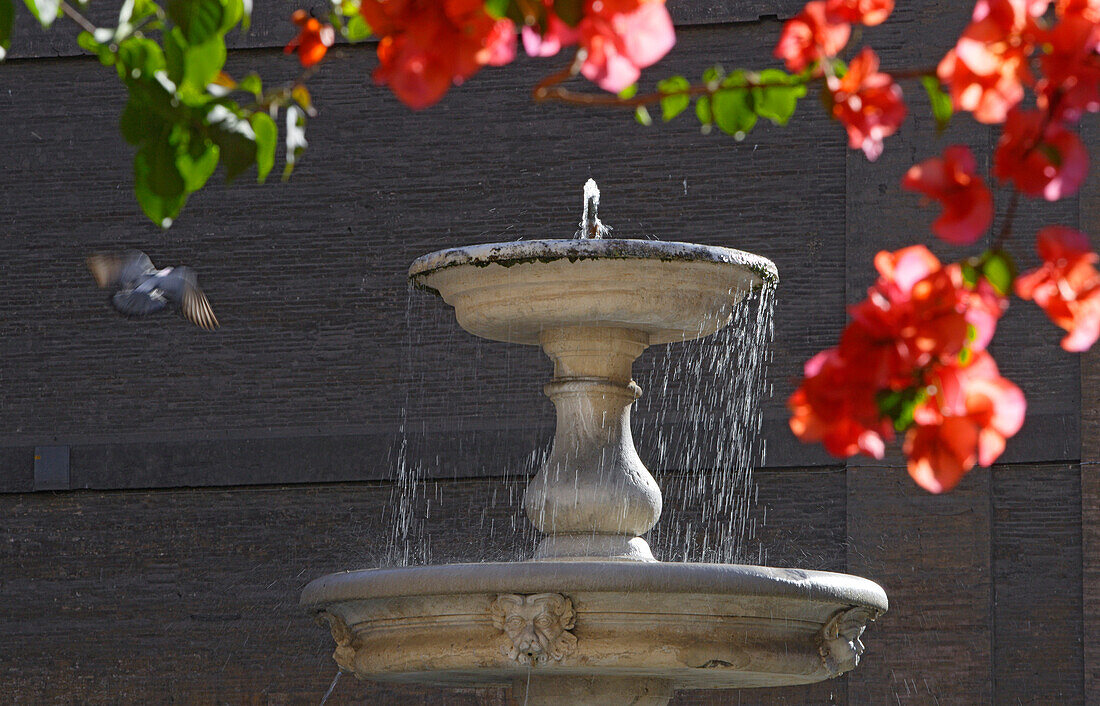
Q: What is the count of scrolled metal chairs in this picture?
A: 0